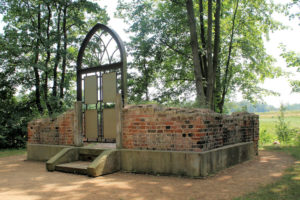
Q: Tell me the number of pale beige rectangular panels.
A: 4